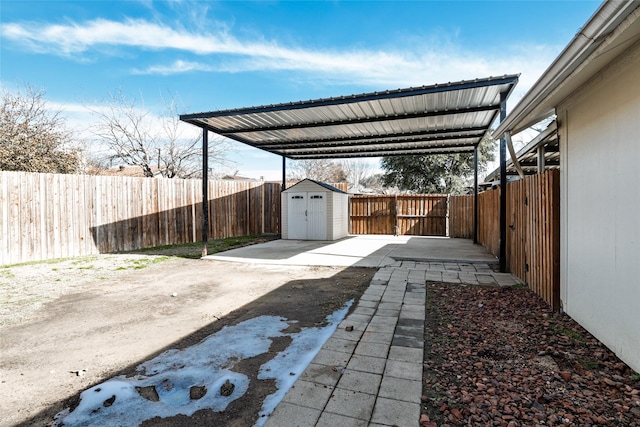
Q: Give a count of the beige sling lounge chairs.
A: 0